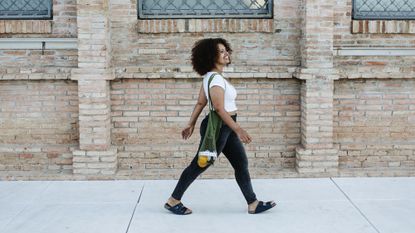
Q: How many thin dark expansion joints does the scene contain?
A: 2